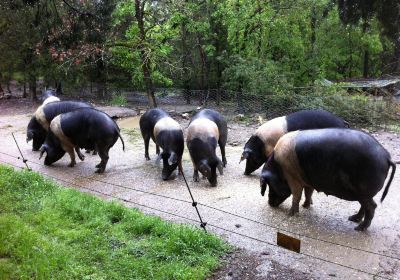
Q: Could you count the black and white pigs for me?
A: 7